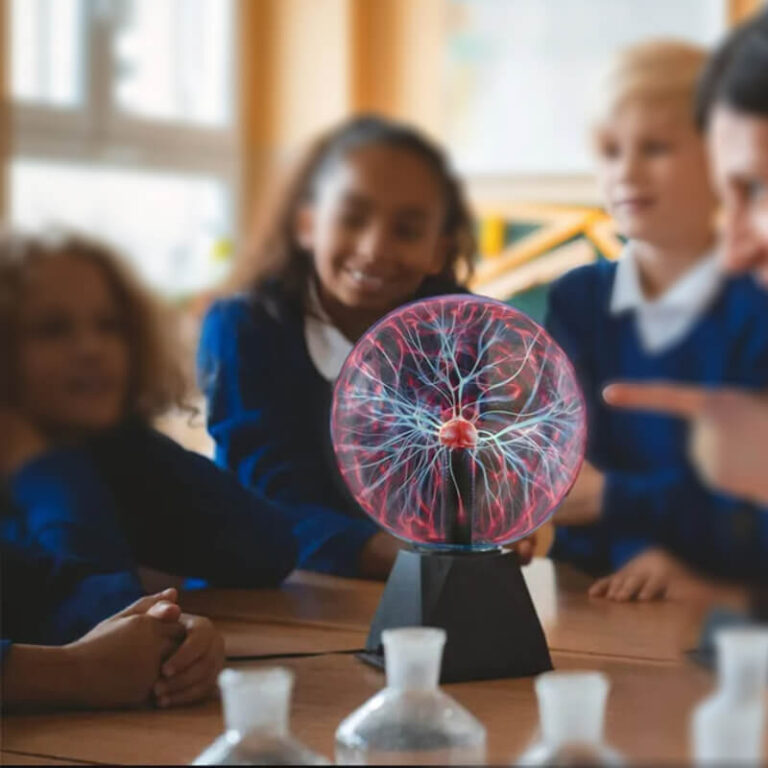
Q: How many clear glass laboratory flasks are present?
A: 4